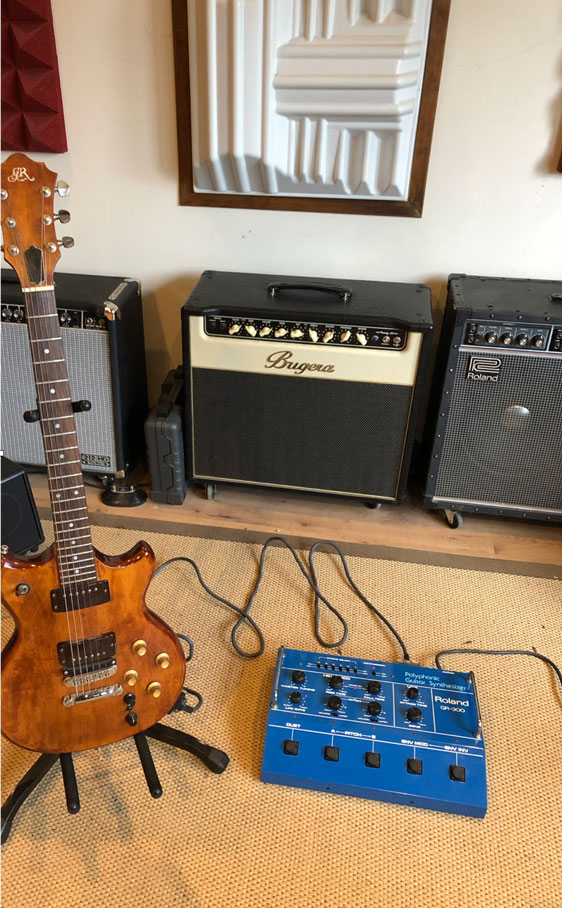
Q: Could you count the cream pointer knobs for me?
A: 9